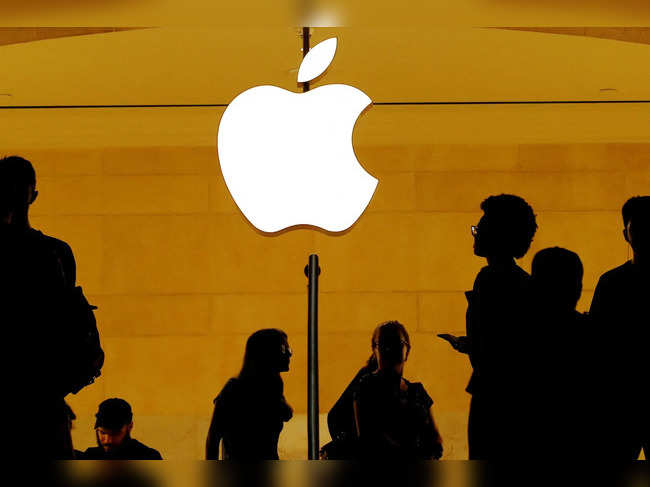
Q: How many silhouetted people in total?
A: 7